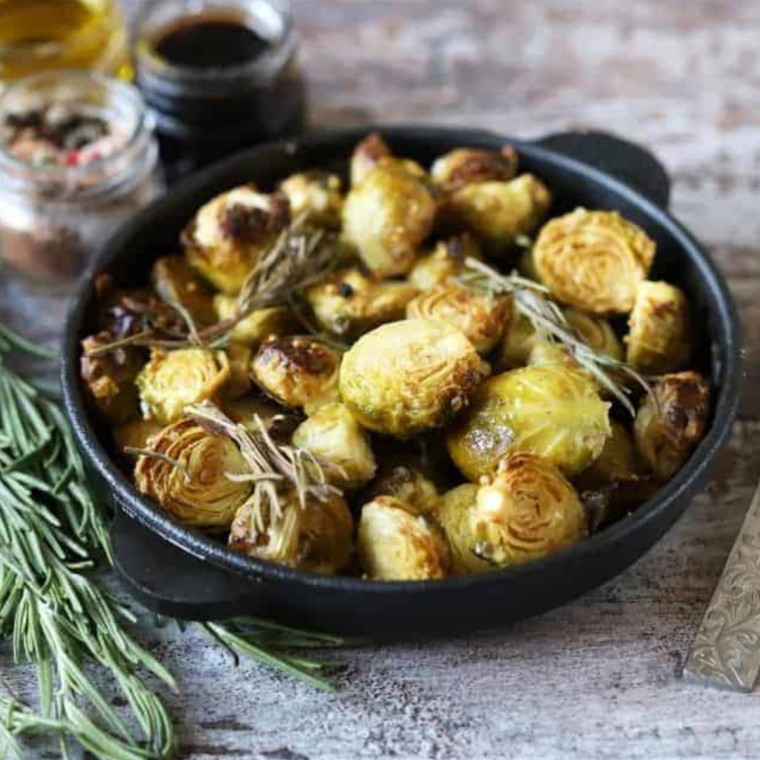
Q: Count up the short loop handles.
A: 2